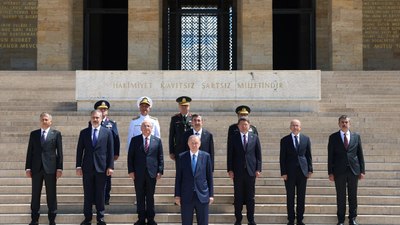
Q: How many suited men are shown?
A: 8